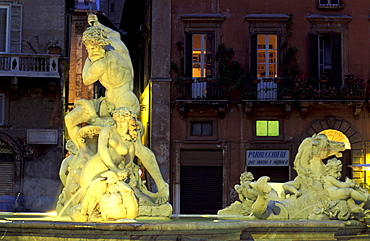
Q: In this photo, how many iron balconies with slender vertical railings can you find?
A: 3